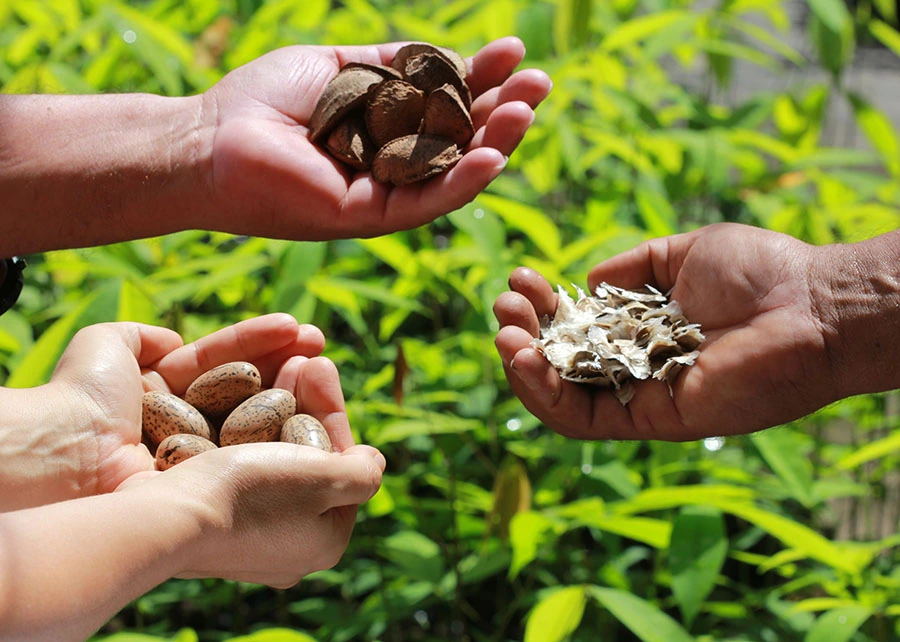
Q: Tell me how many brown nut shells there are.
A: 8